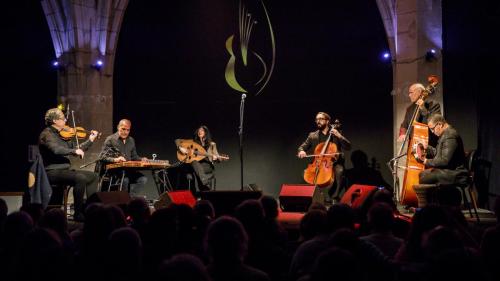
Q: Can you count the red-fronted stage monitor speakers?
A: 3